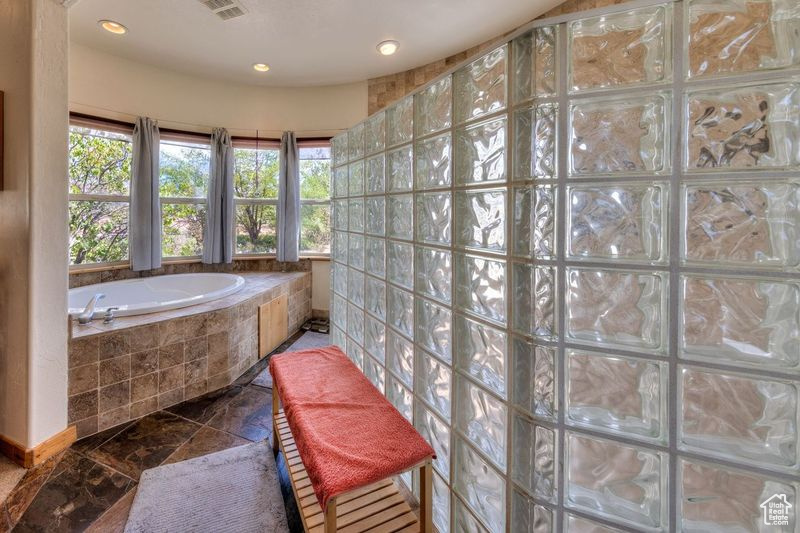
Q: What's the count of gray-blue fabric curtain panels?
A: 3